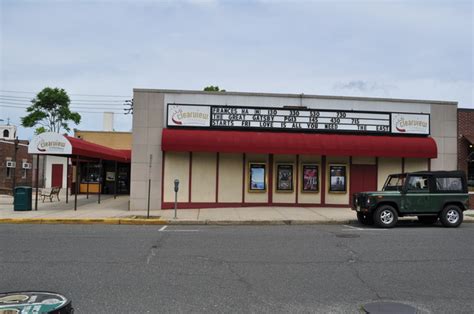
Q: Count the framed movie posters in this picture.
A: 4